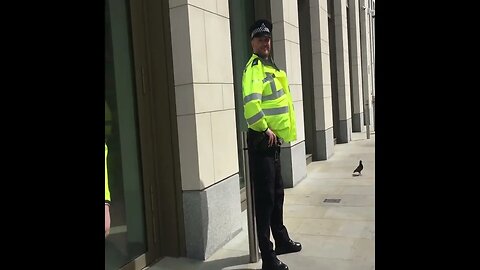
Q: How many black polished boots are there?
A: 2